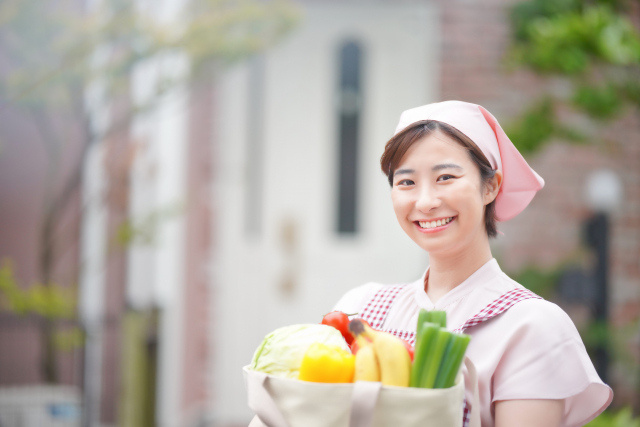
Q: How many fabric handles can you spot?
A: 2